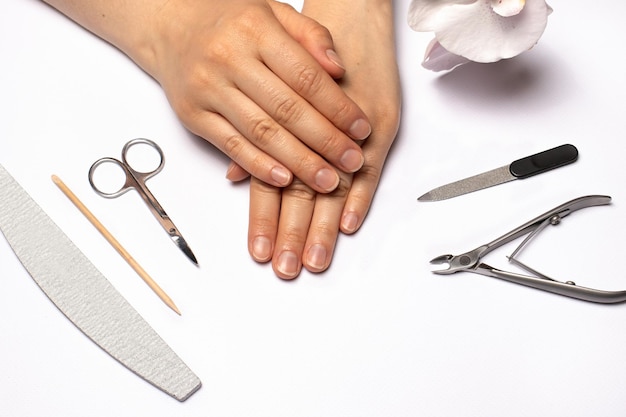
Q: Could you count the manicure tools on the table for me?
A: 5